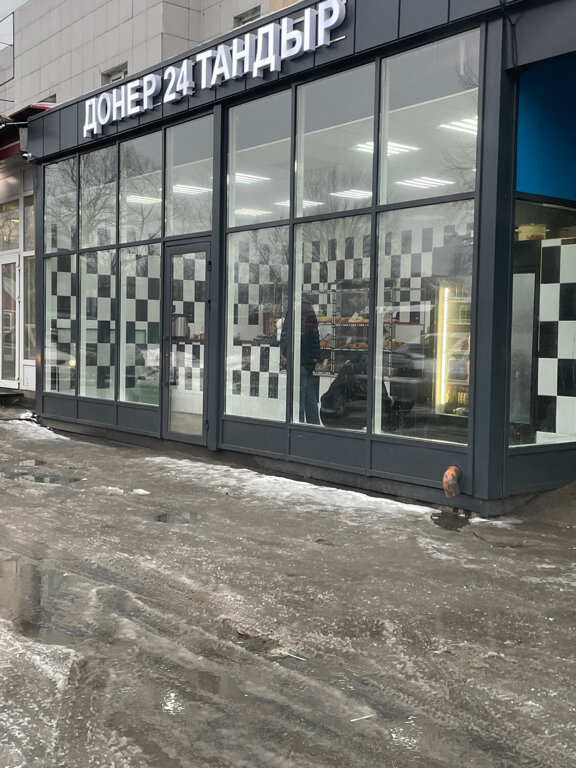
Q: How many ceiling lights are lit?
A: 9